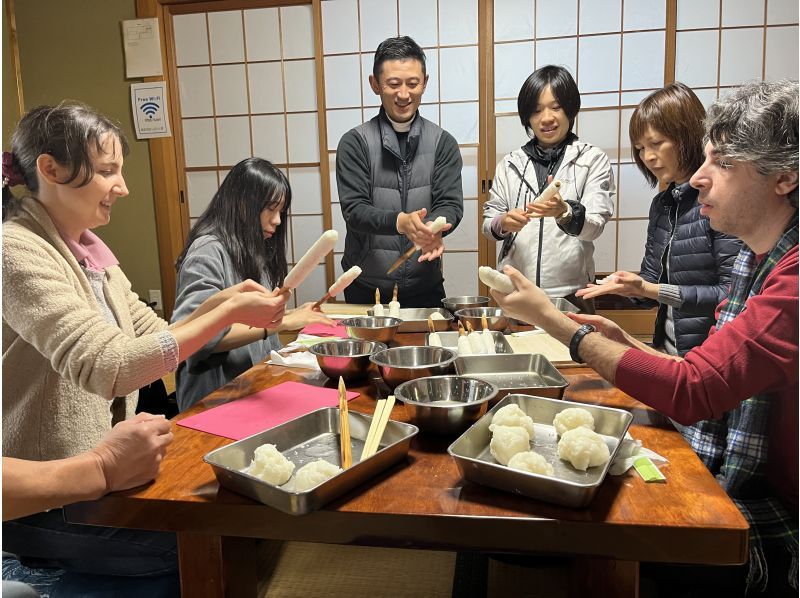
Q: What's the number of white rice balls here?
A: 7